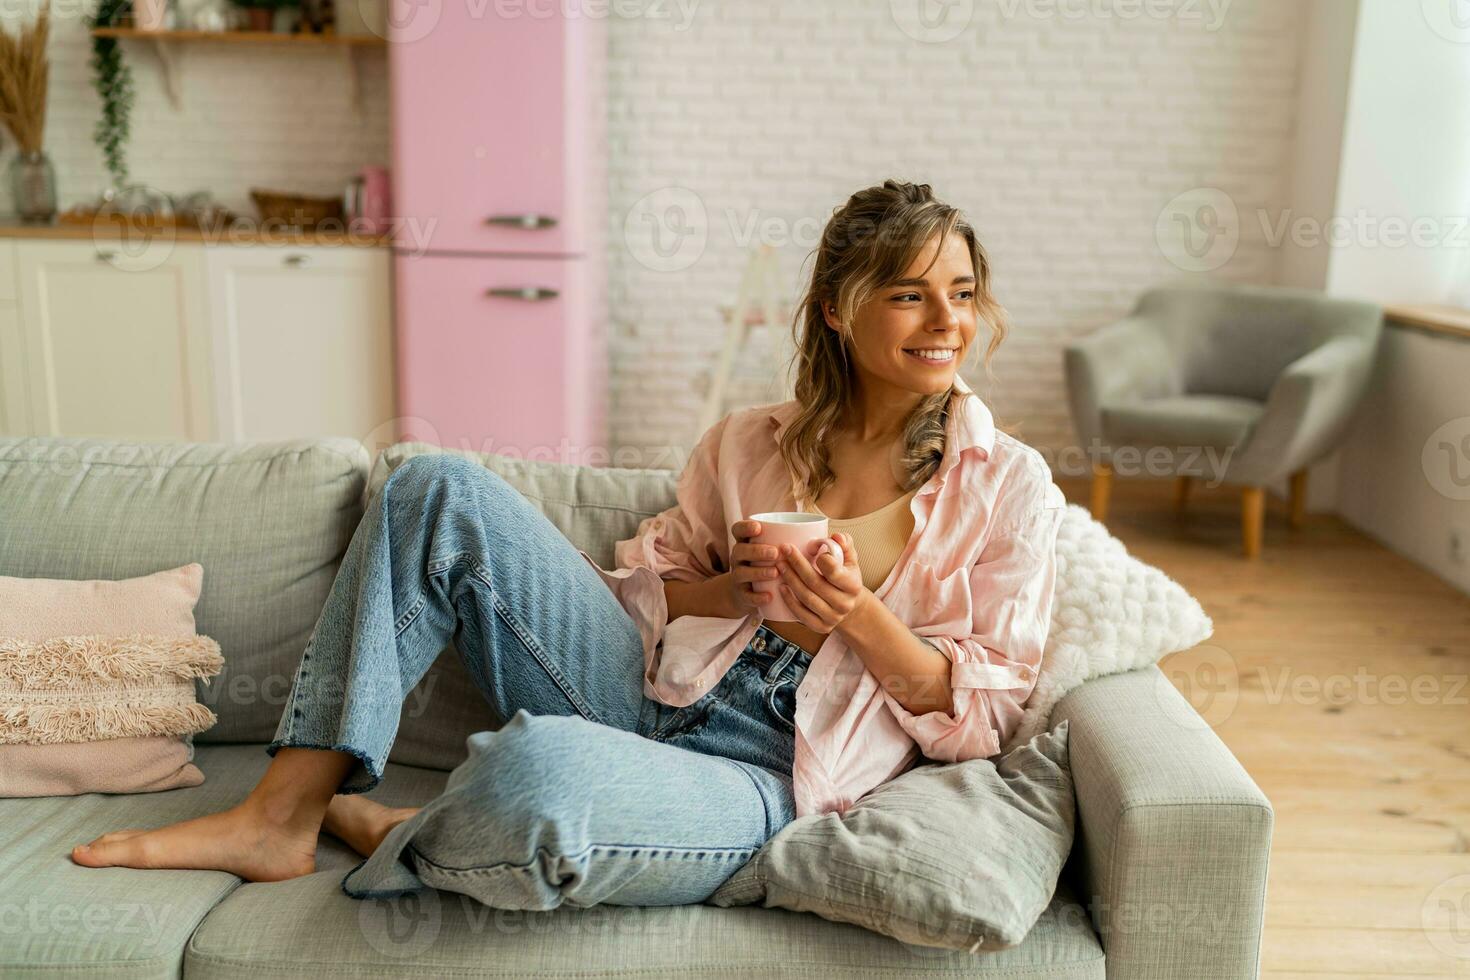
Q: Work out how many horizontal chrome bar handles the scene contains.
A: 2